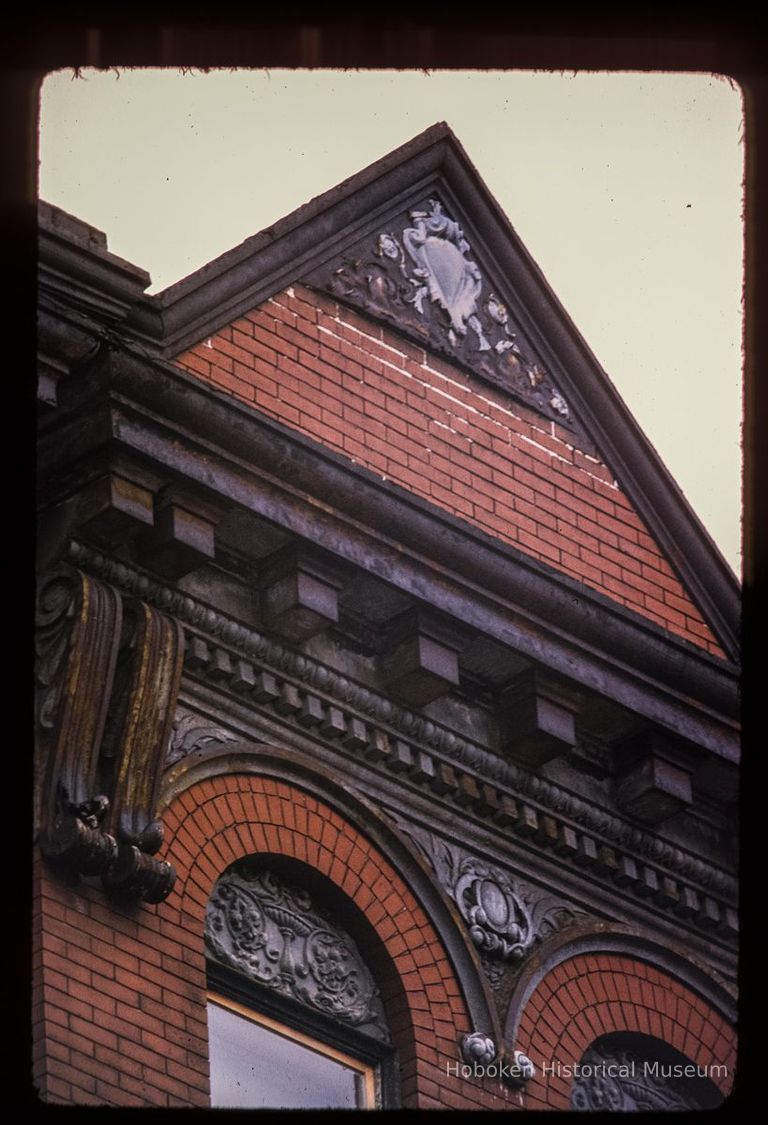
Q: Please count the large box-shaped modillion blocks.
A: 6